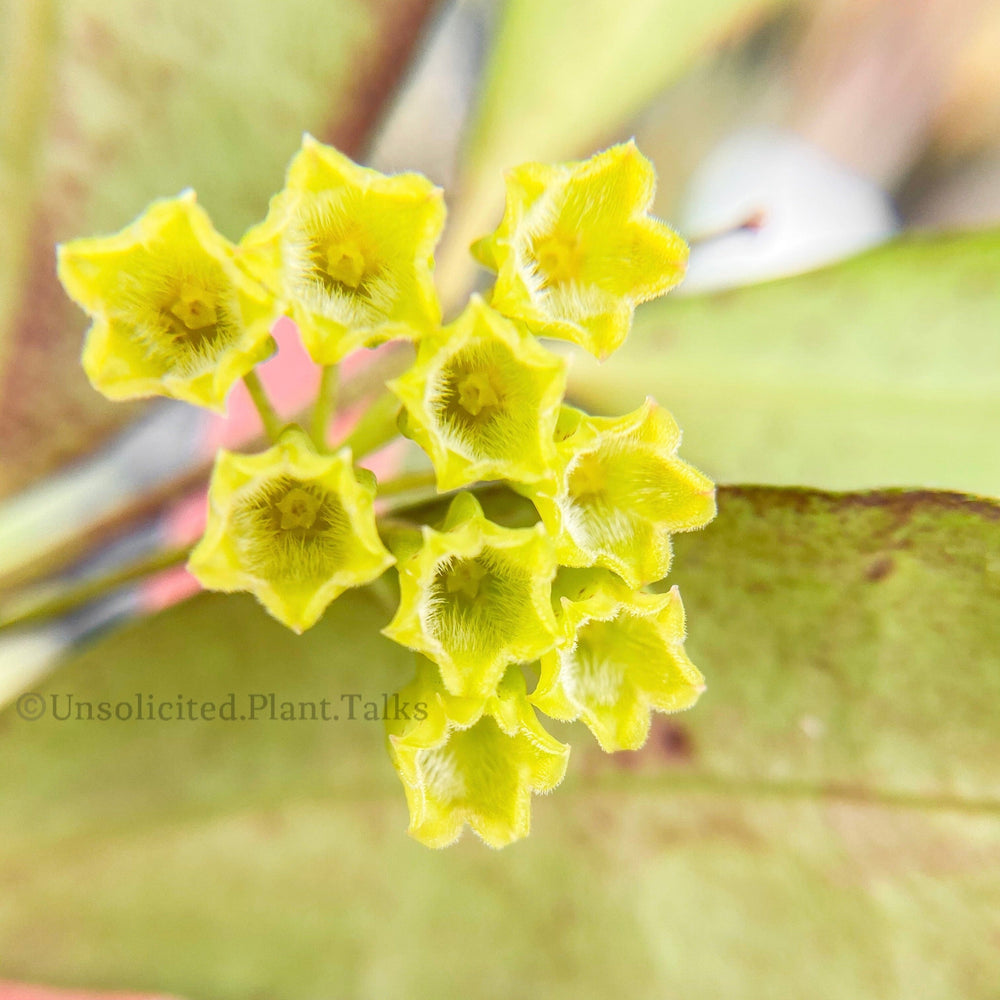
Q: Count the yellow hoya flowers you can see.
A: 9